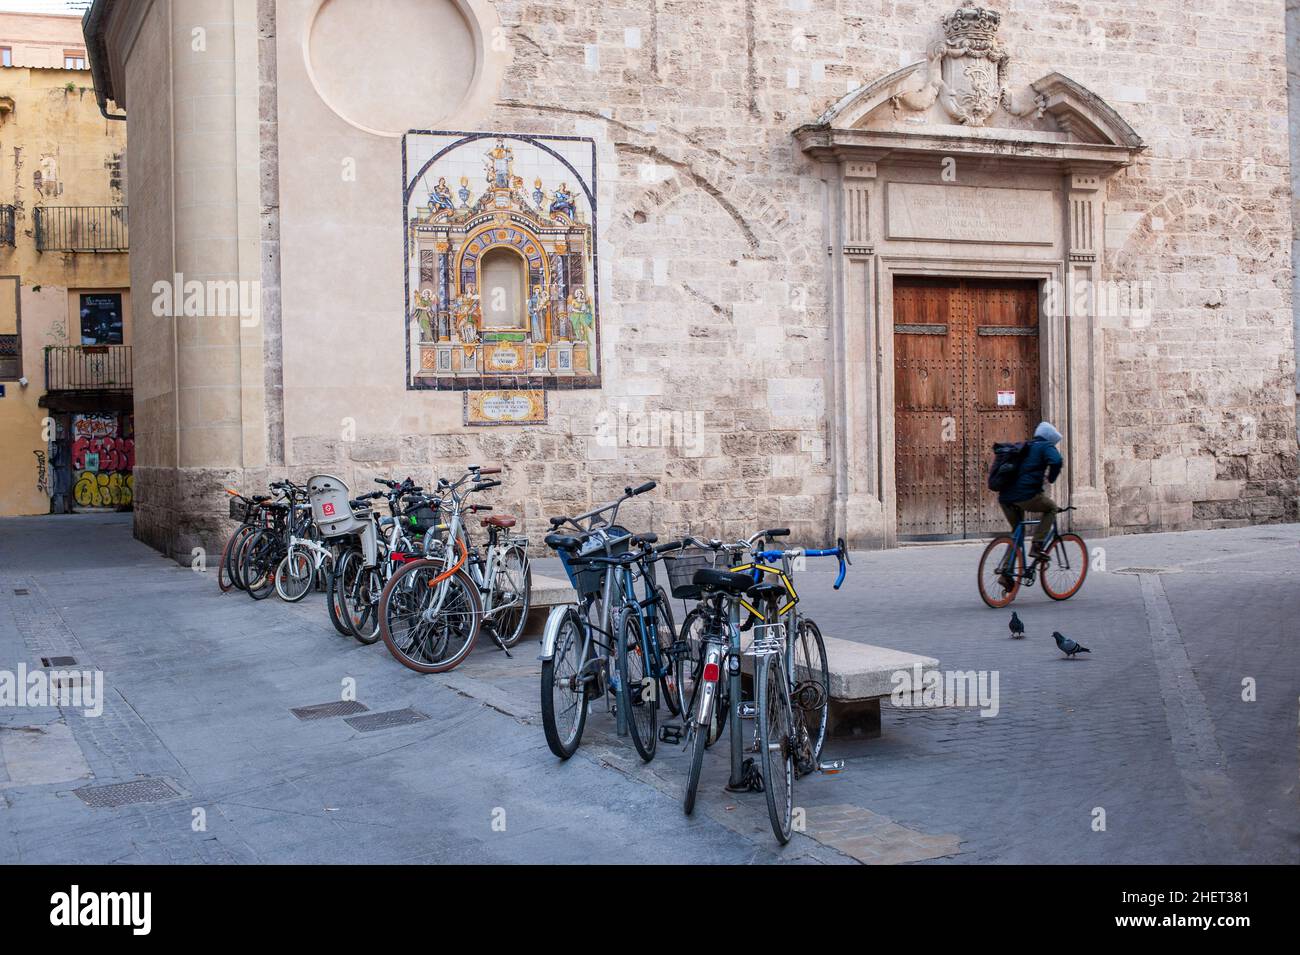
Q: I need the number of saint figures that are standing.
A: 4